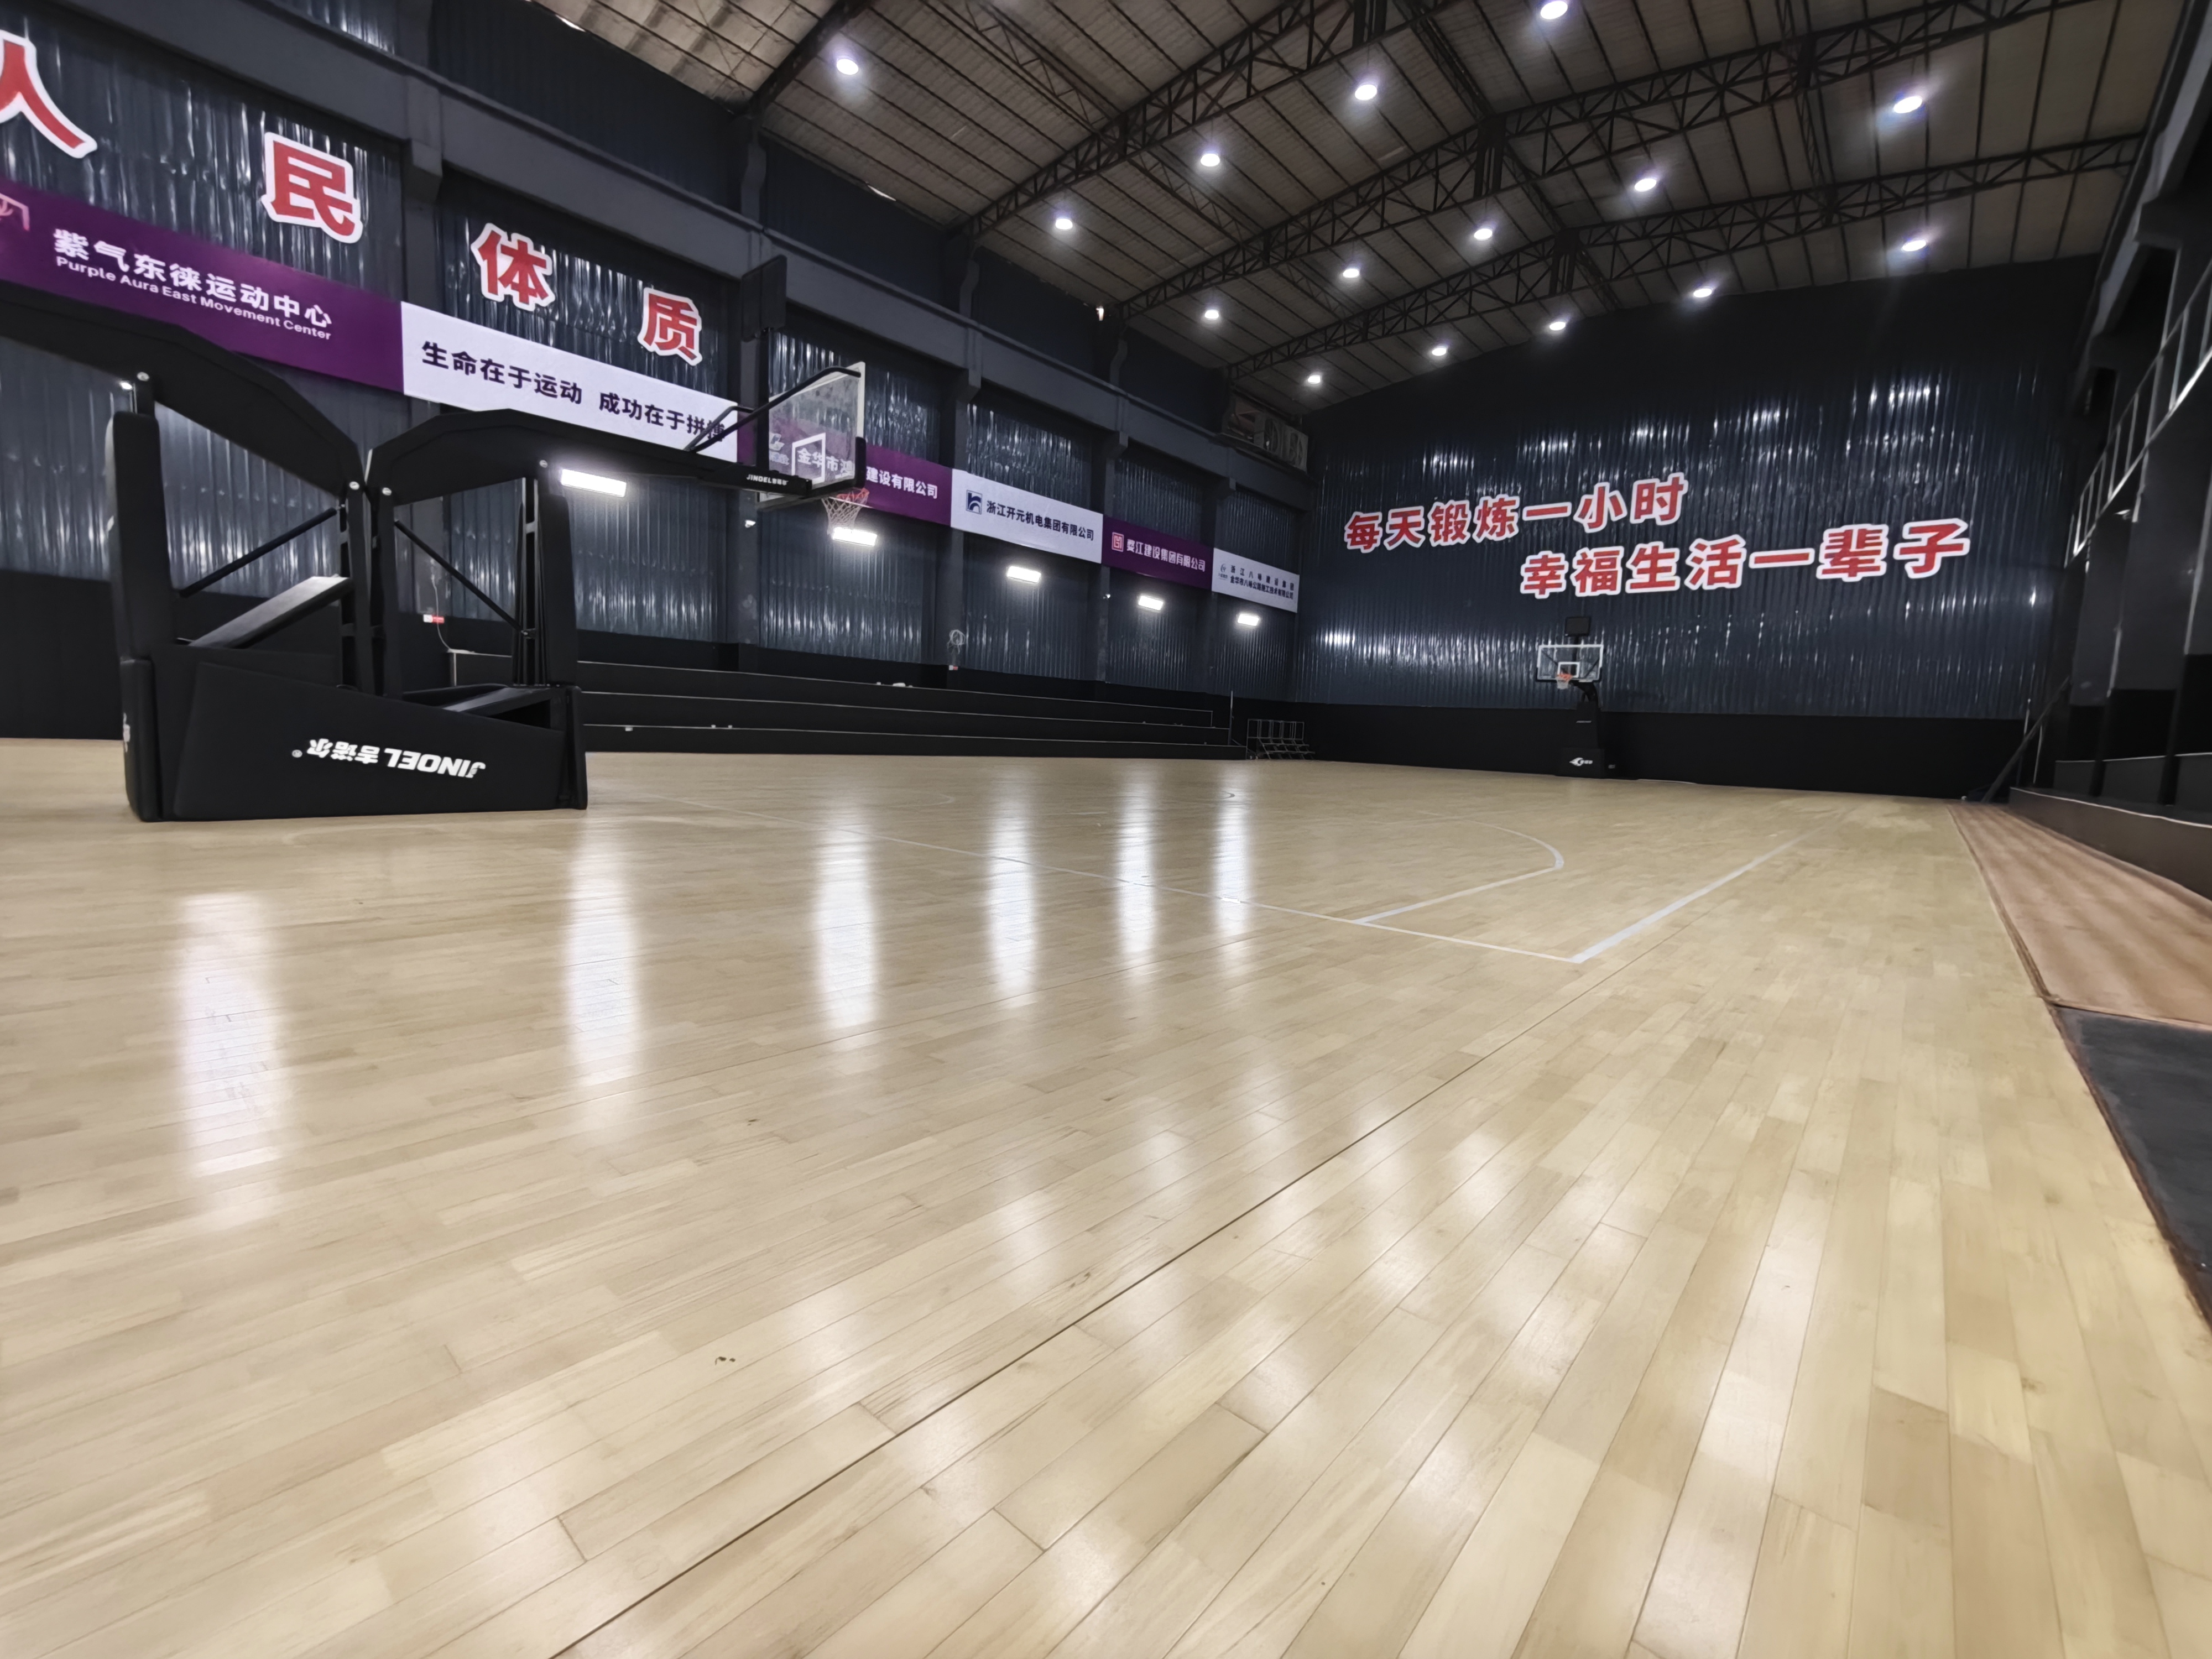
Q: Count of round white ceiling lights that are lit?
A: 15